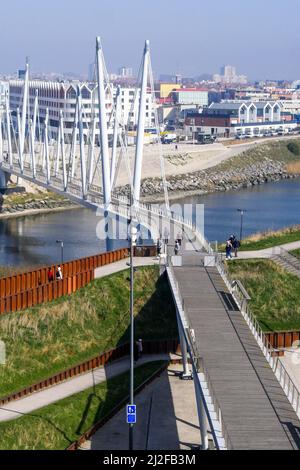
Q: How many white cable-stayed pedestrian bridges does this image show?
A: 1